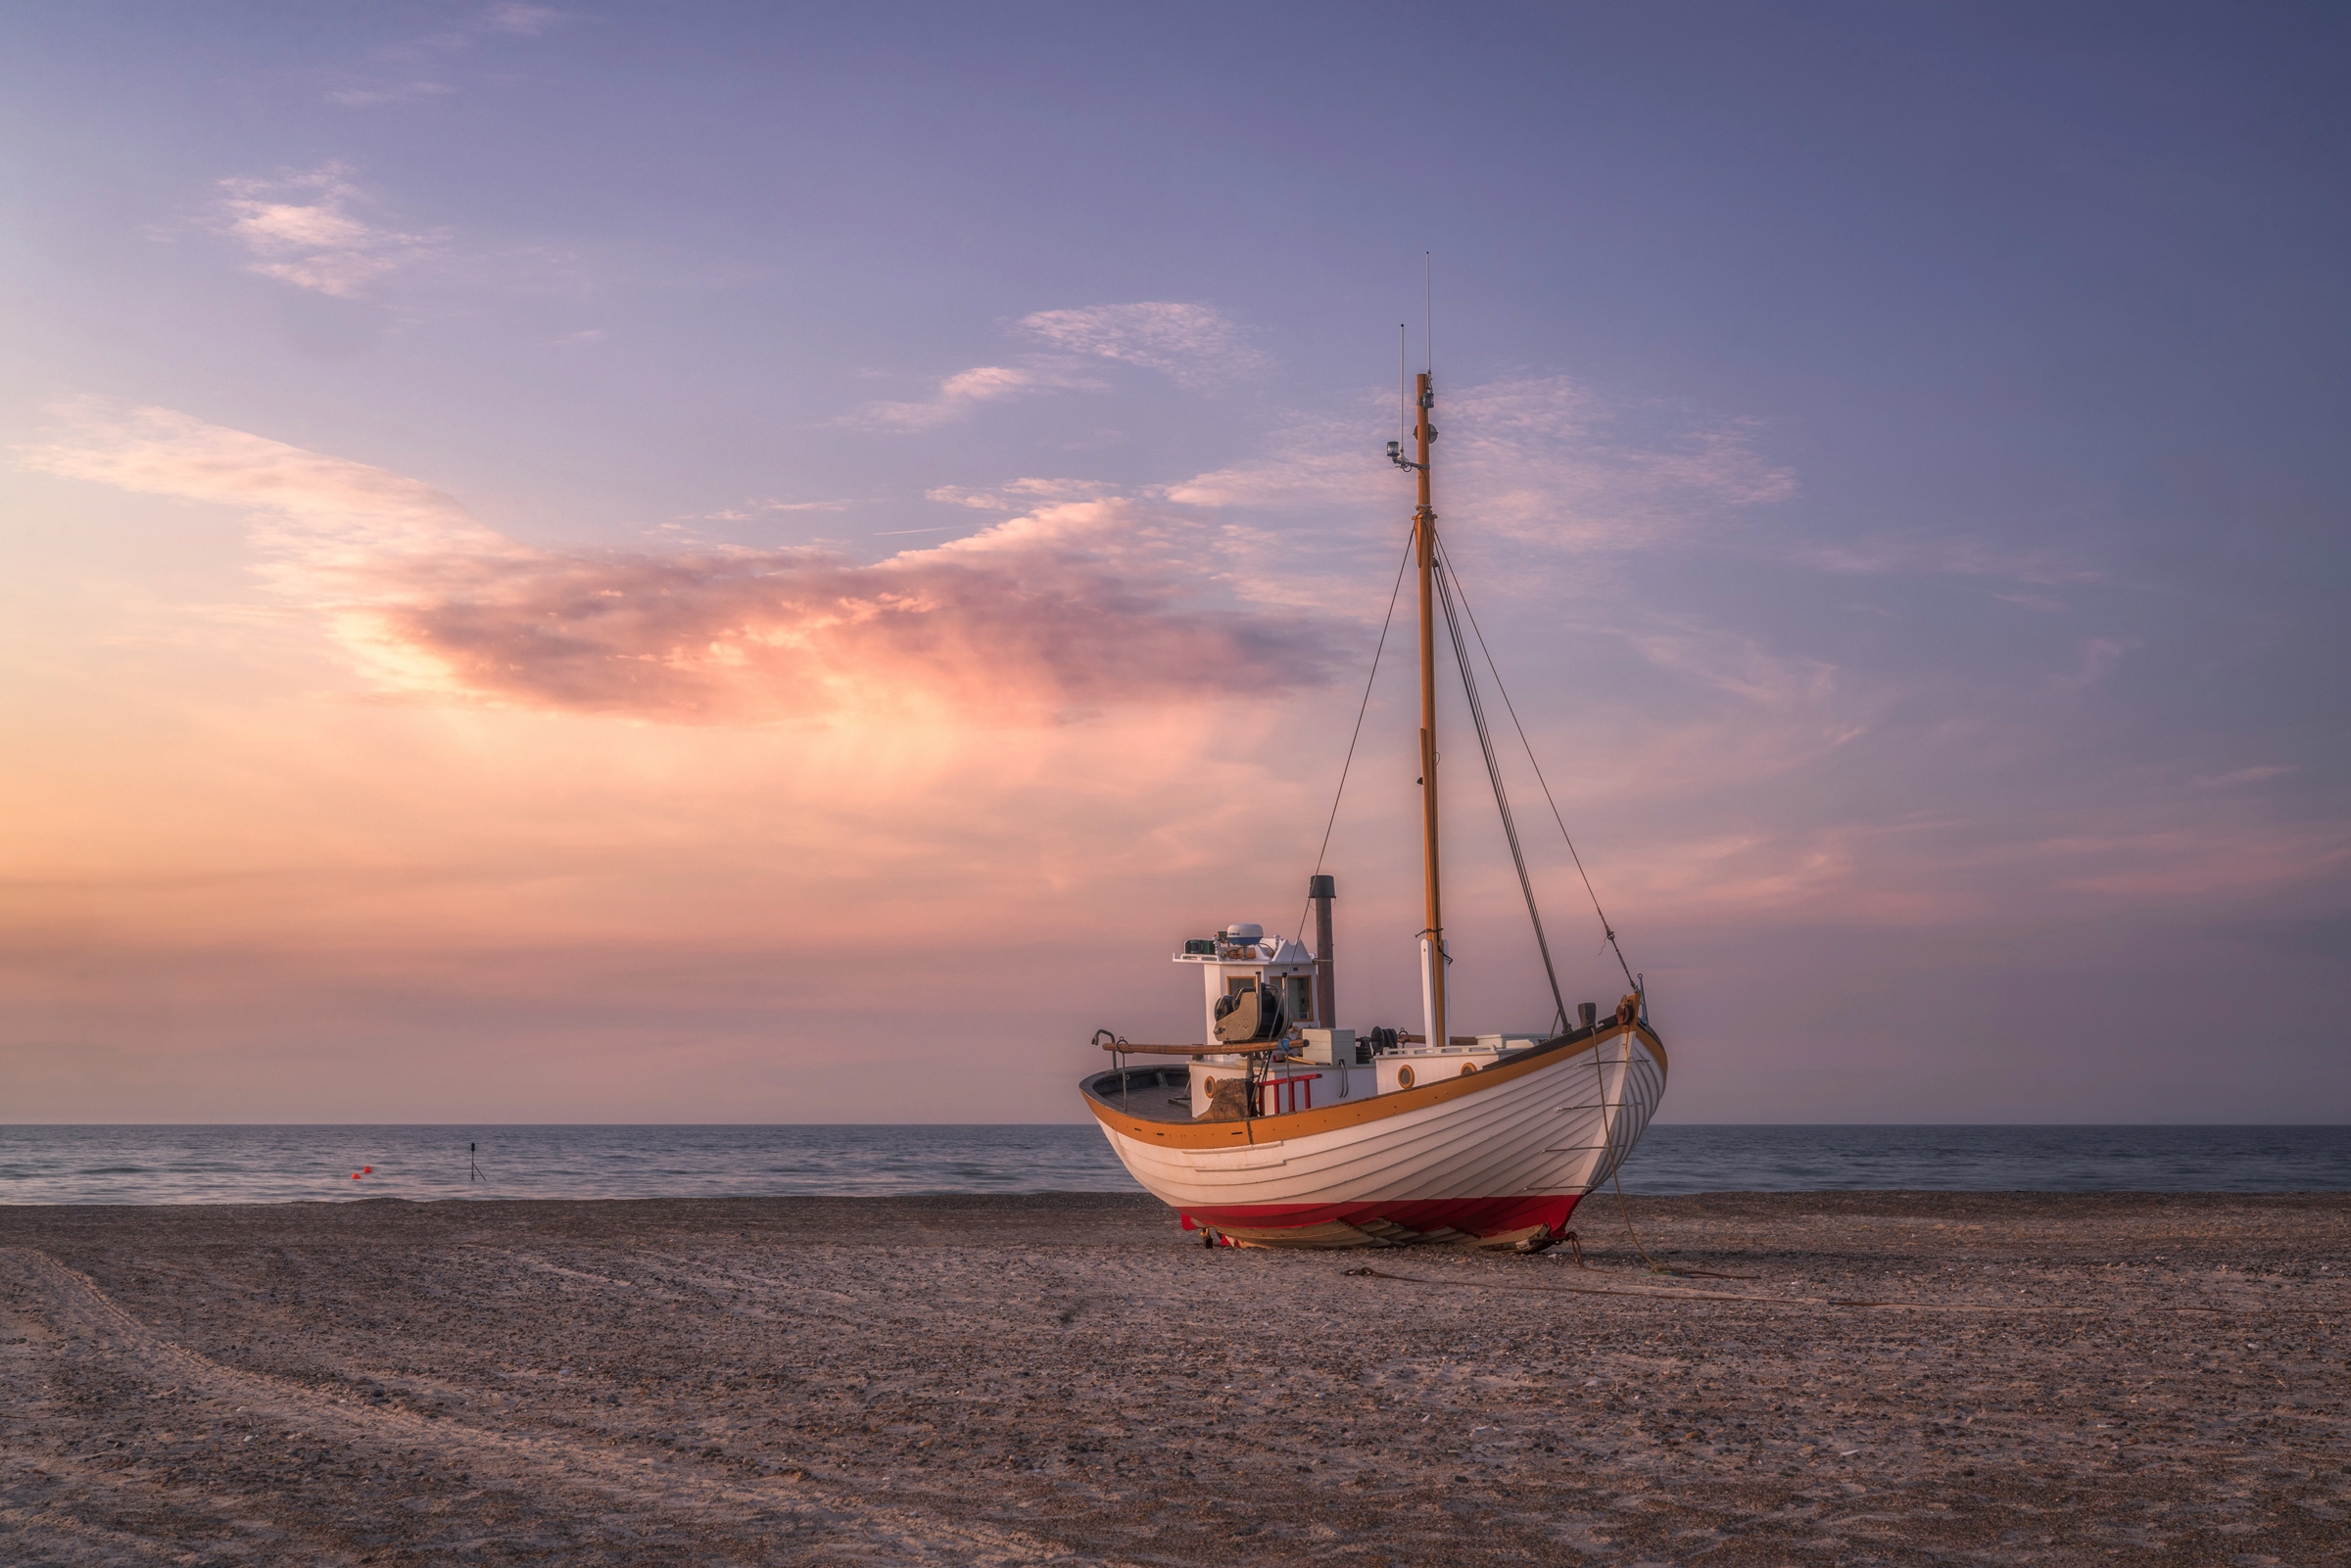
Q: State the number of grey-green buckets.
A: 1